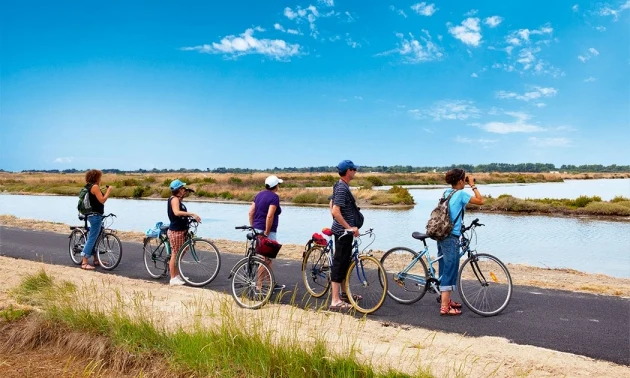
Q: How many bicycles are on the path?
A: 5